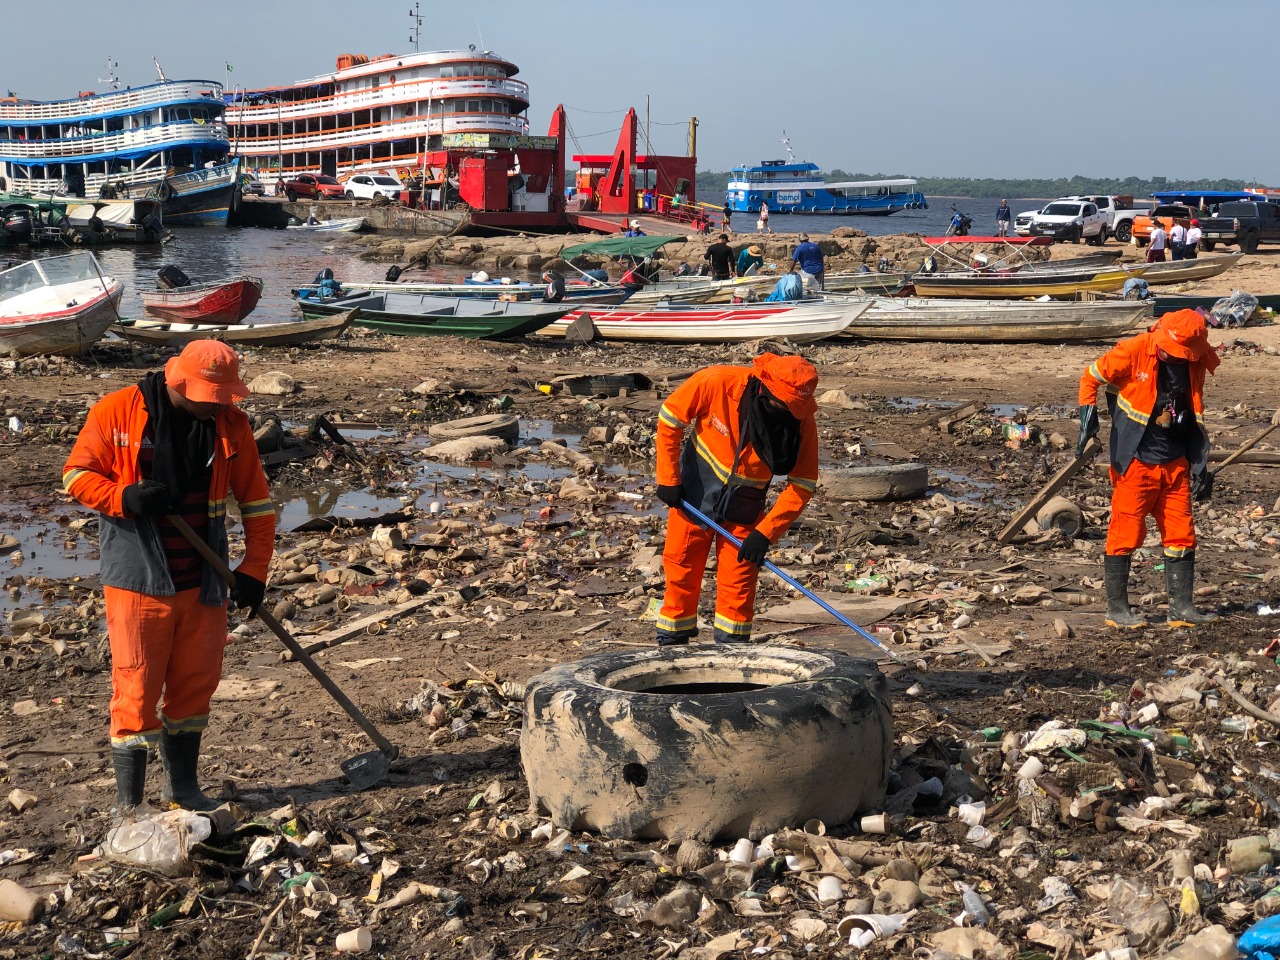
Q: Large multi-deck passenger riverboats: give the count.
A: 2